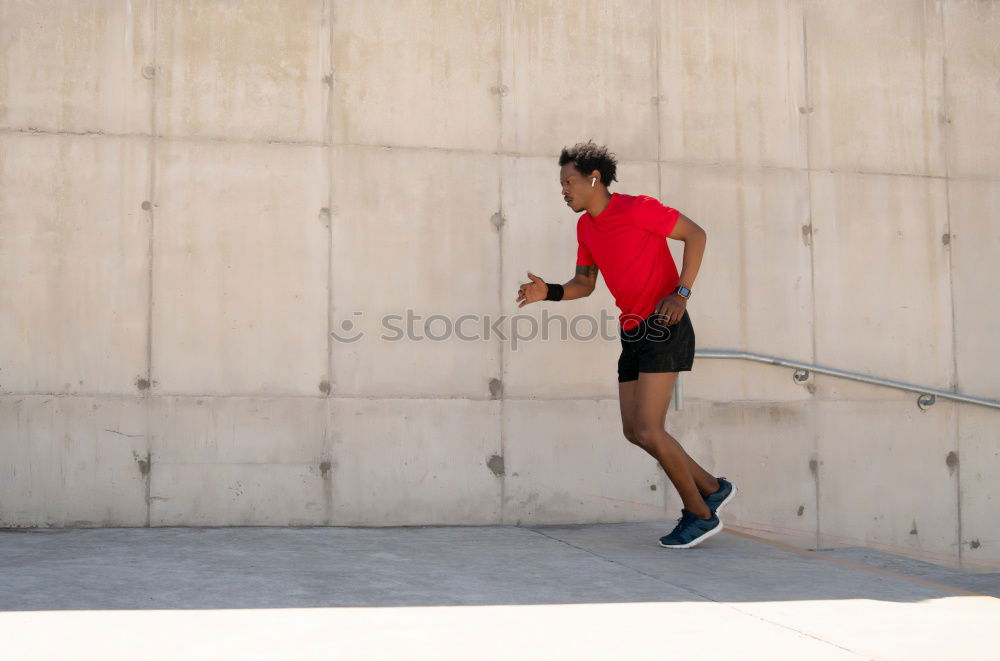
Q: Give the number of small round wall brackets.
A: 2